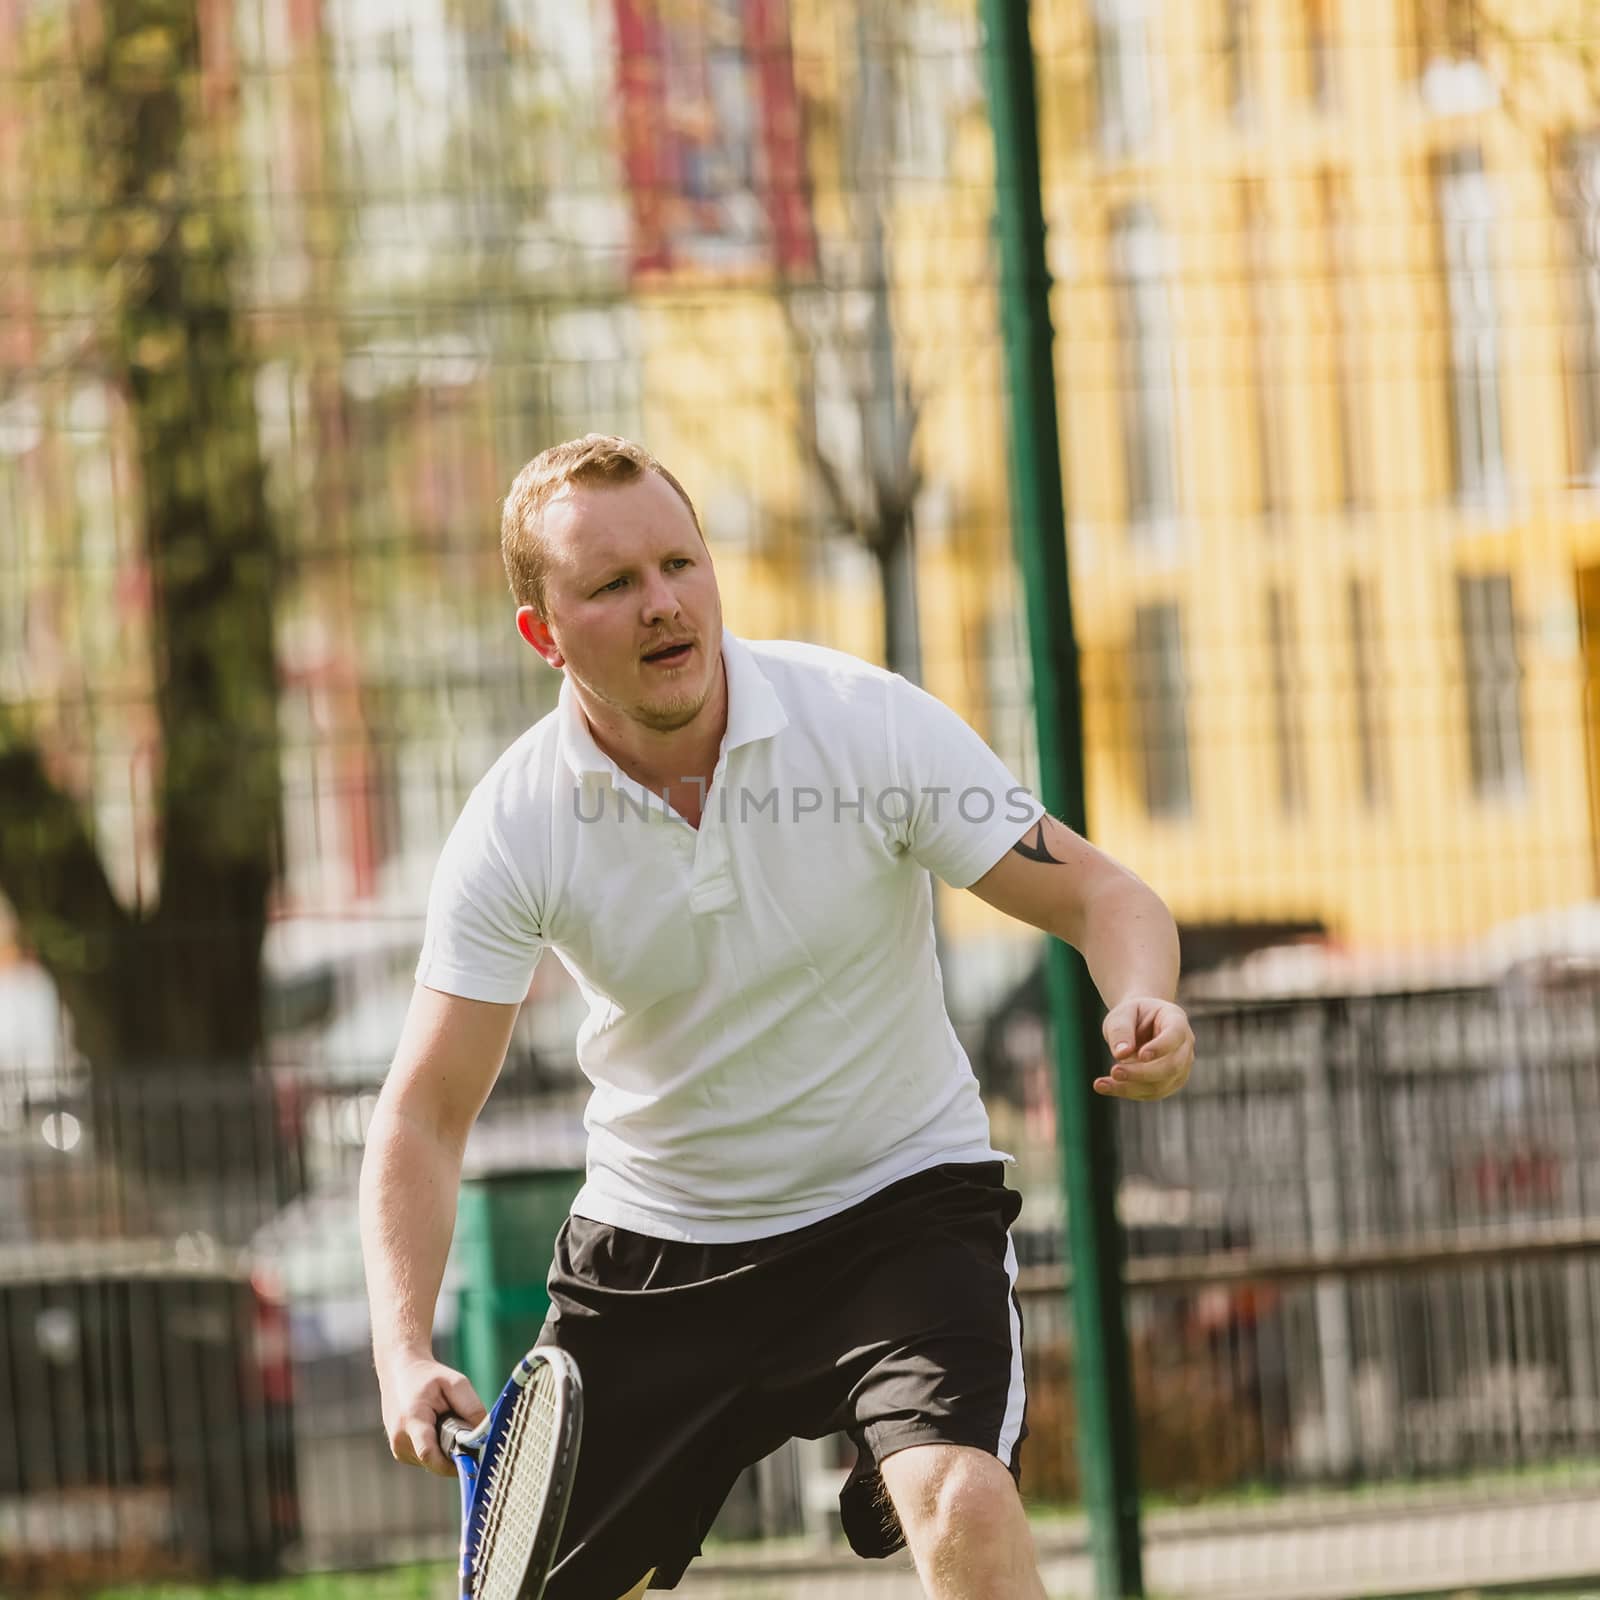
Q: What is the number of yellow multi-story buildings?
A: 1